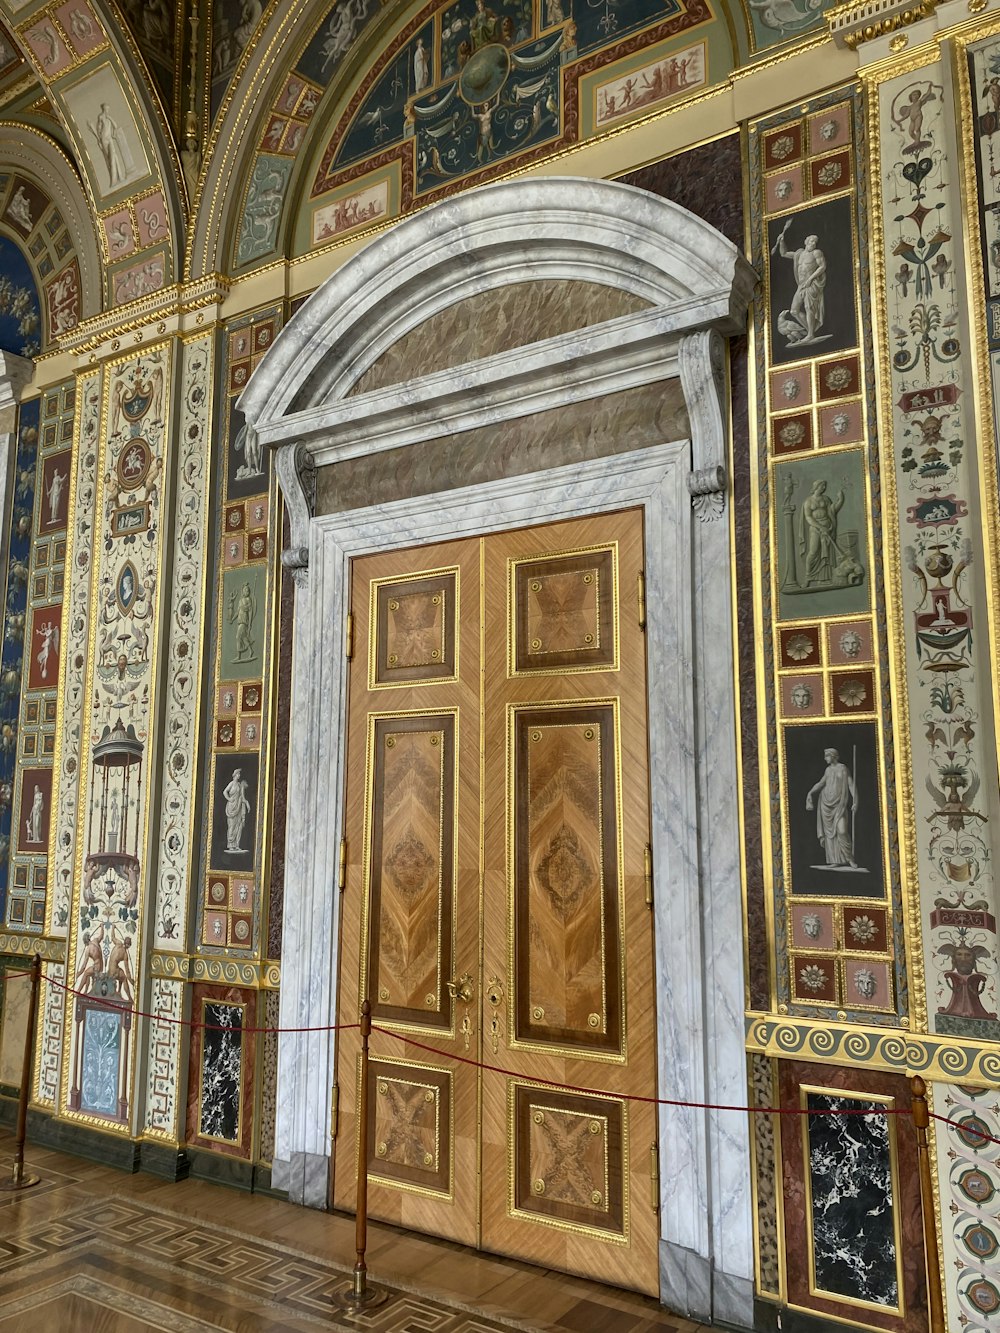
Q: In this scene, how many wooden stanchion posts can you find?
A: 3